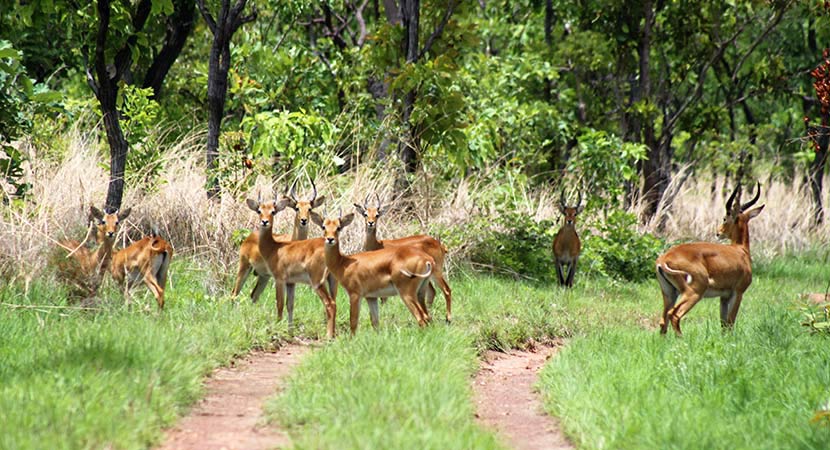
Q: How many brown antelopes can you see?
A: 8